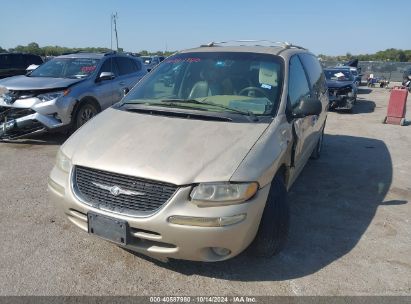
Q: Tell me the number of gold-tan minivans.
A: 1